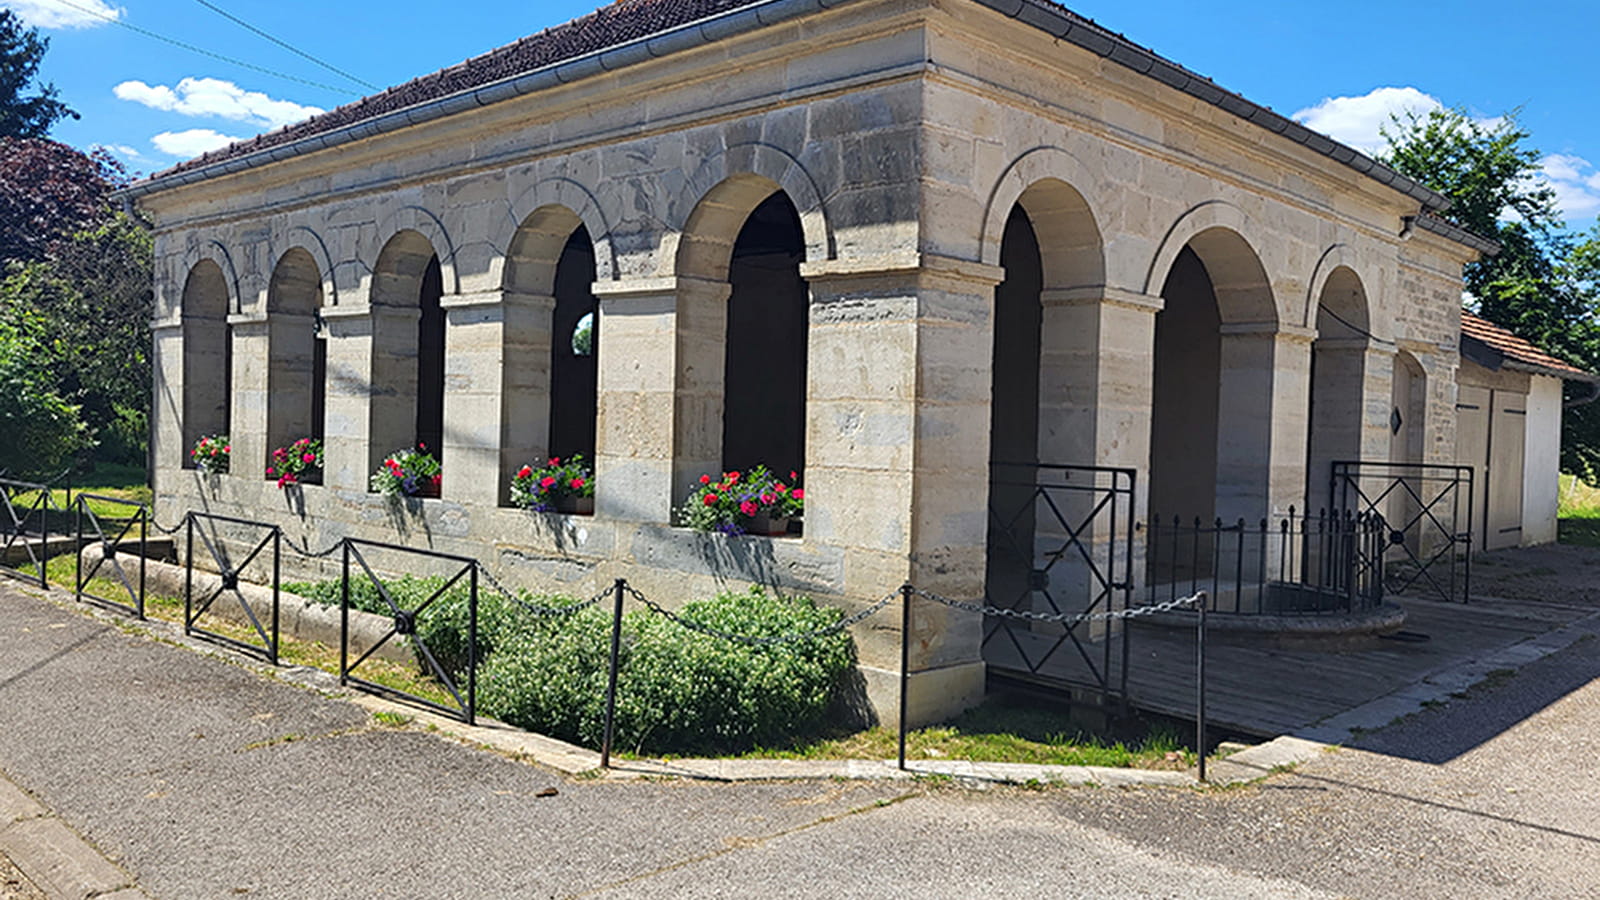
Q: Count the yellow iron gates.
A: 0